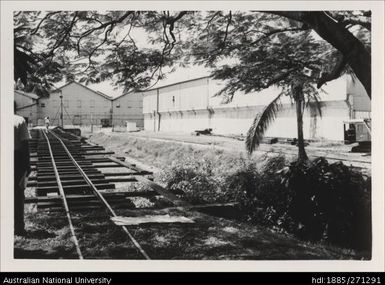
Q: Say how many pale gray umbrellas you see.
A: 0